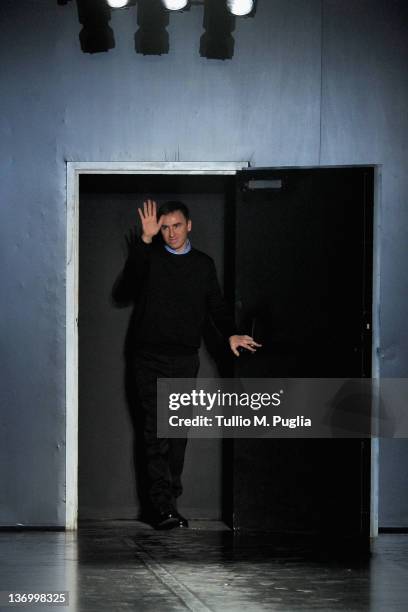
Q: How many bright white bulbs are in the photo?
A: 3